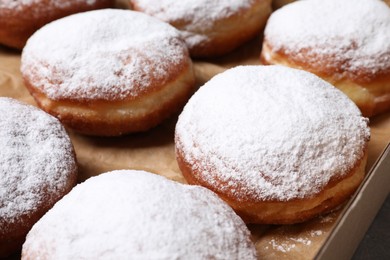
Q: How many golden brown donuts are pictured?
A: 7